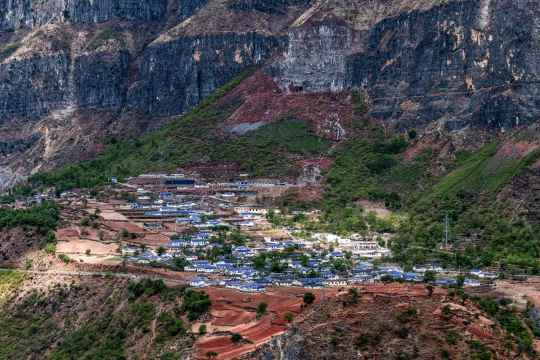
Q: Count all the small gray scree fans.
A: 1